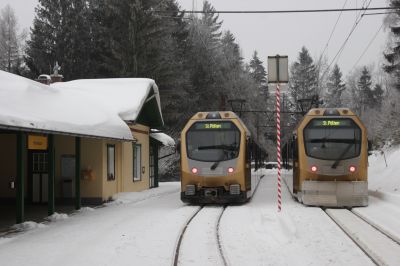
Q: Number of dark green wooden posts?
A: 3